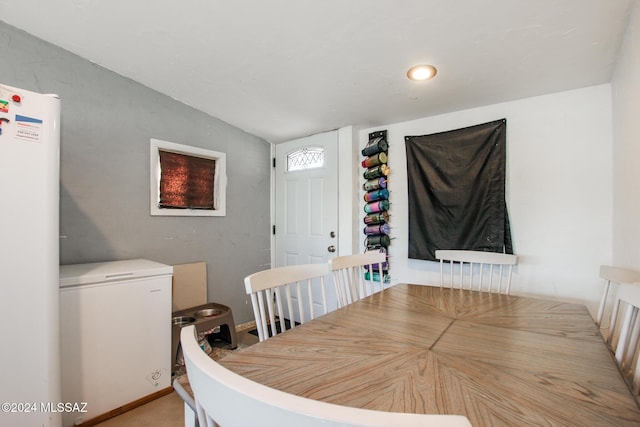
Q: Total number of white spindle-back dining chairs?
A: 6